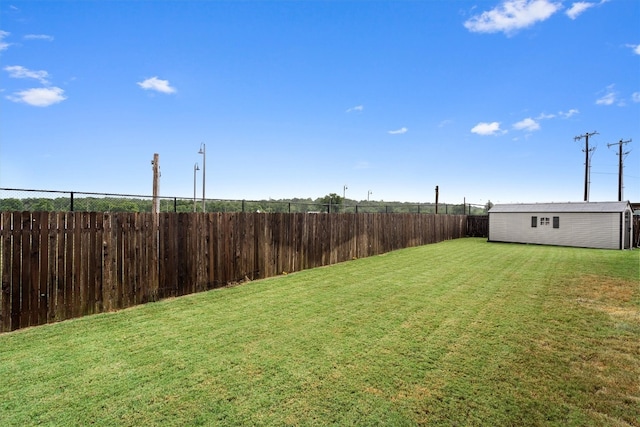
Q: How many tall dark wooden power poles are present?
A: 2